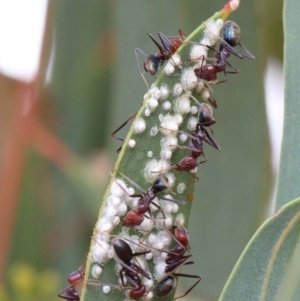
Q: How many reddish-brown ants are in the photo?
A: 7